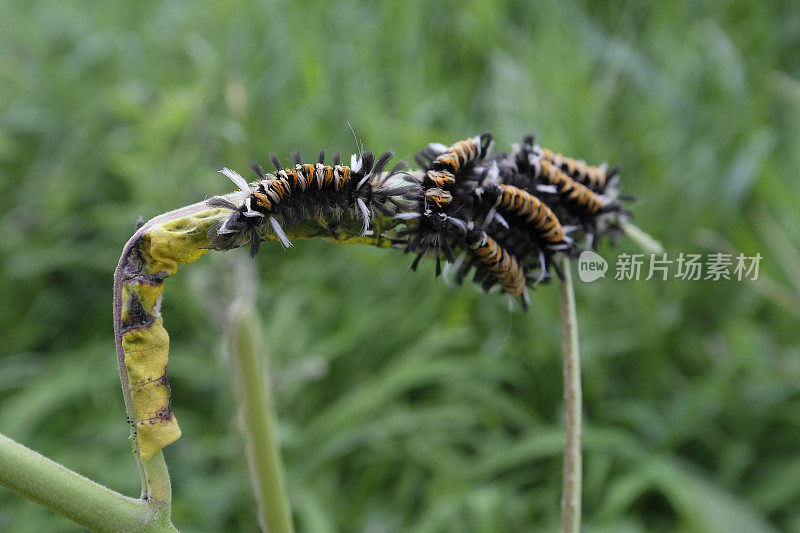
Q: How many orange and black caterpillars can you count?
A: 6